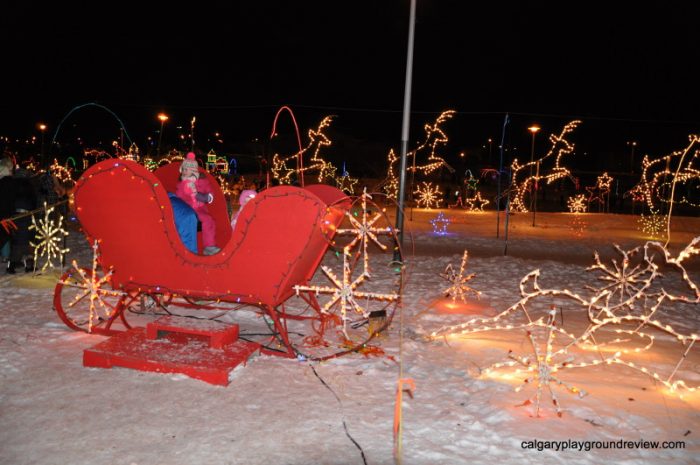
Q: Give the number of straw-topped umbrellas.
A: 0